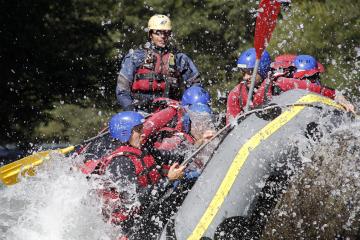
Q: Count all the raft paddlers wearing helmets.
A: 6